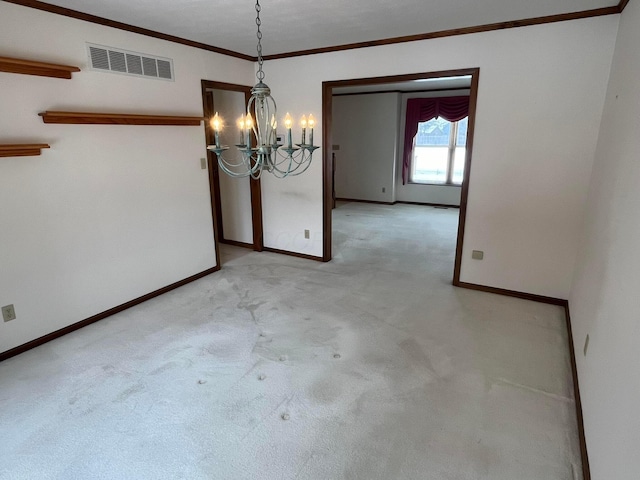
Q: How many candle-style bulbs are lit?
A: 7